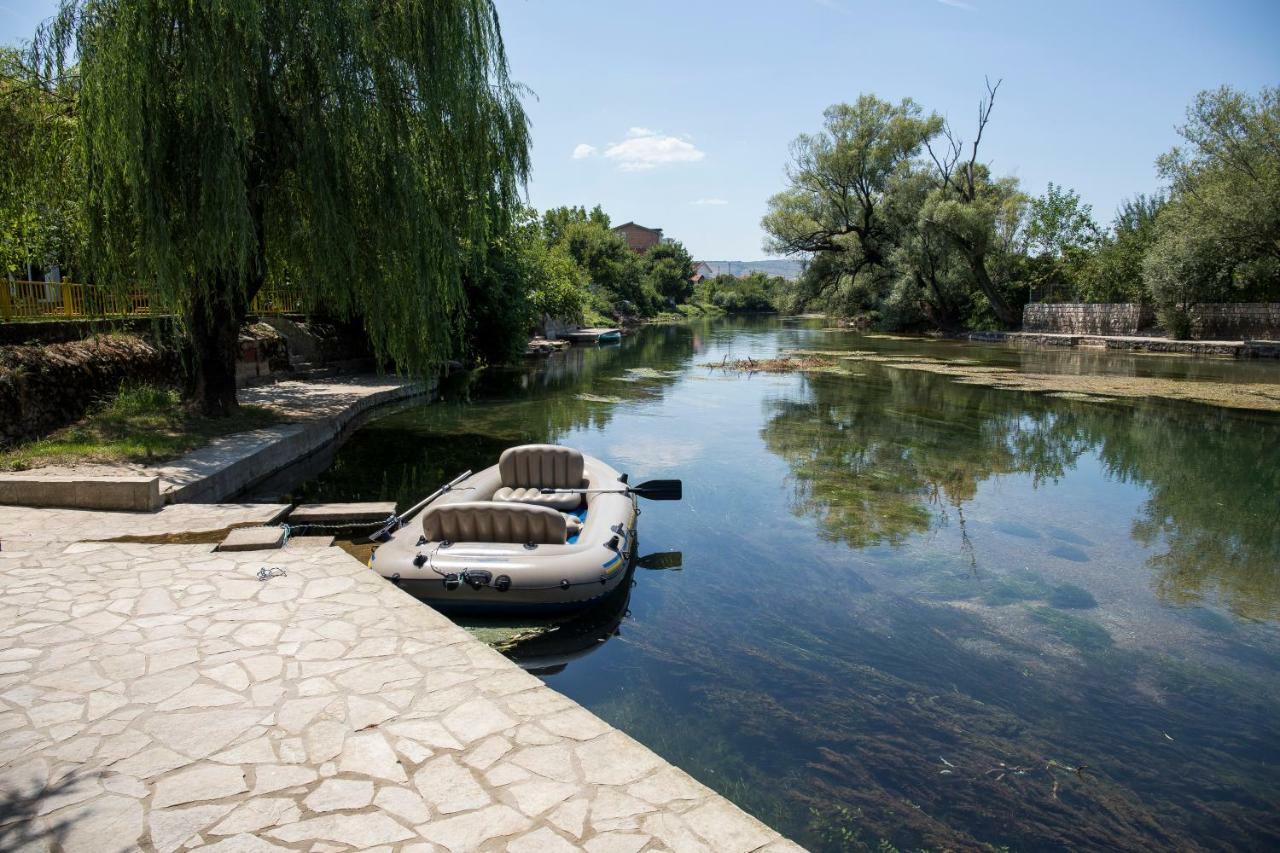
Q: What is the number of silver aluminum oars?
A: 2